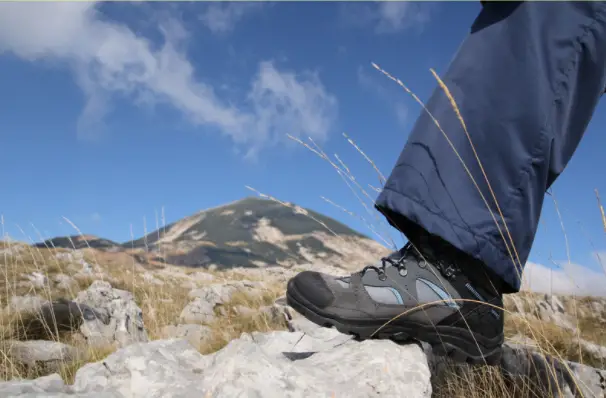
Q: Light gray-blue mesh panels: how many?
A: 2